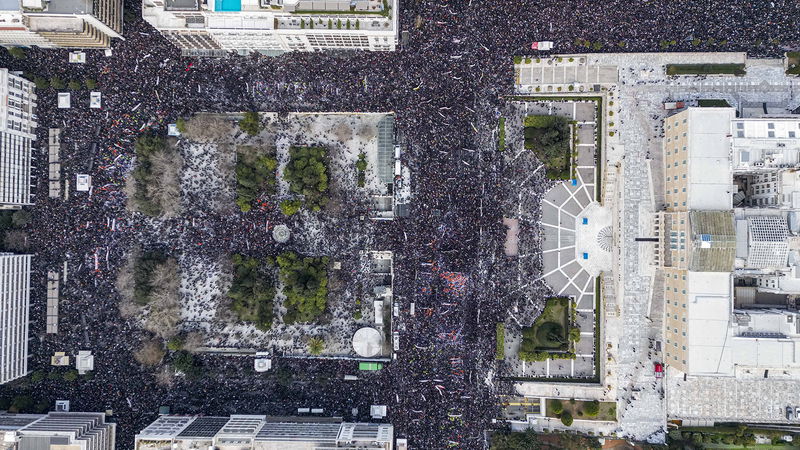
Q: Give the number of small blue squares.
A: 3